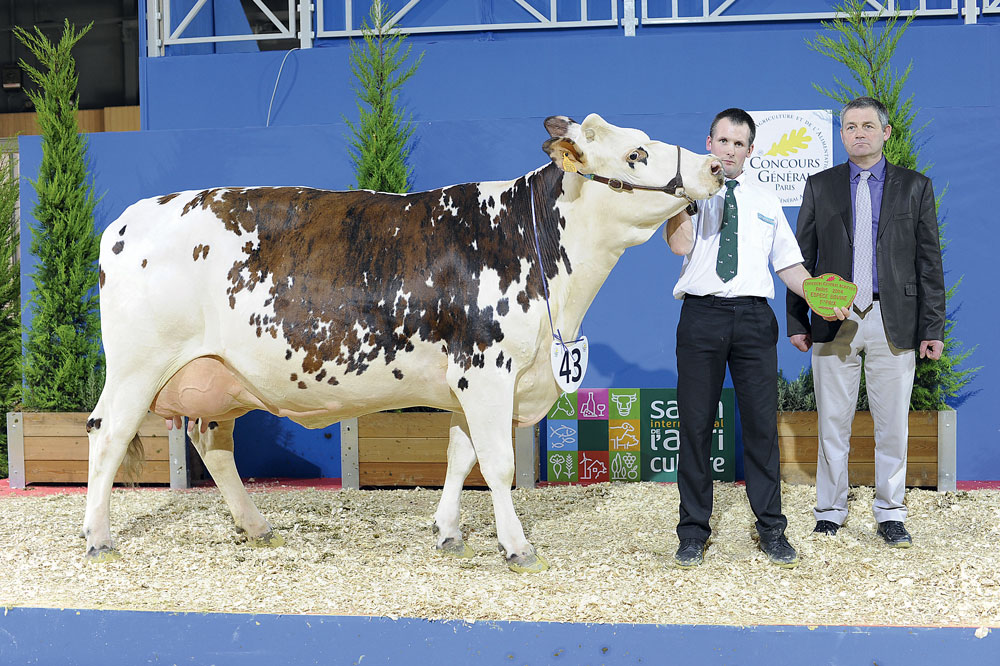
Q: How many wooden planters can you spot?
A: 3